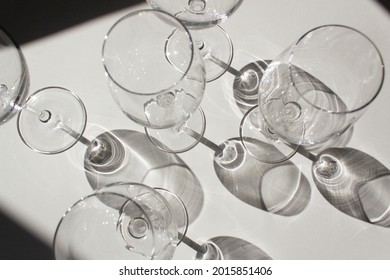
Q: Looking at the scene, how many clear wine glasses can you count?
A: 5